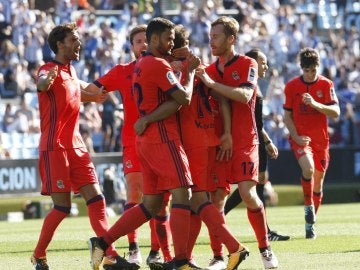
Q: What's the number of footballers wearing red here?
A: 6